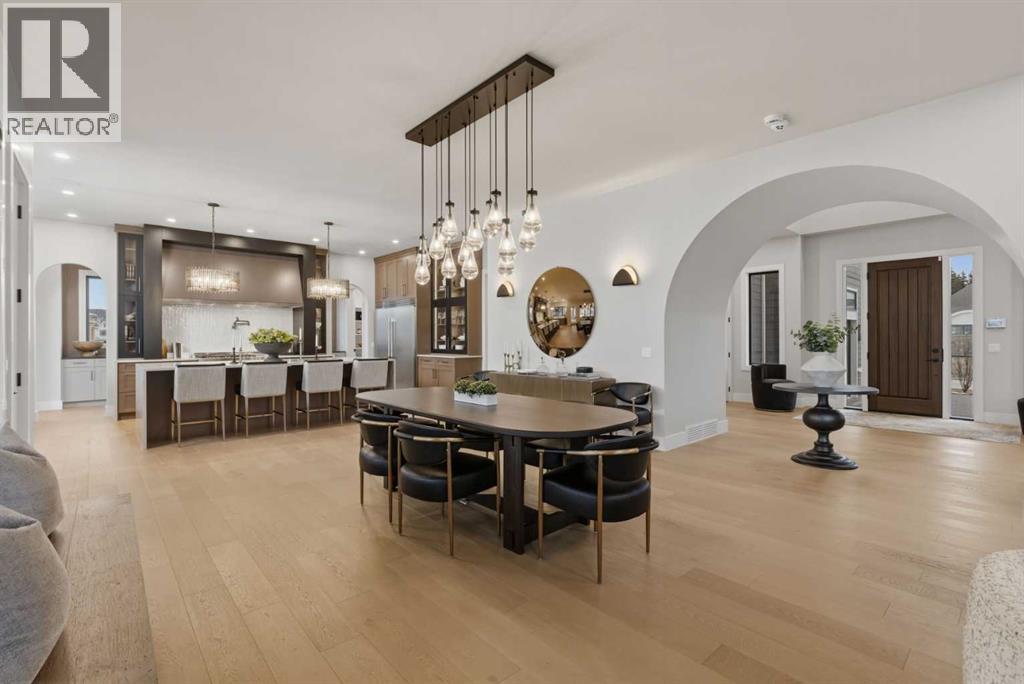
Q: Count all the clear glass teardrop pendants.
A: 15